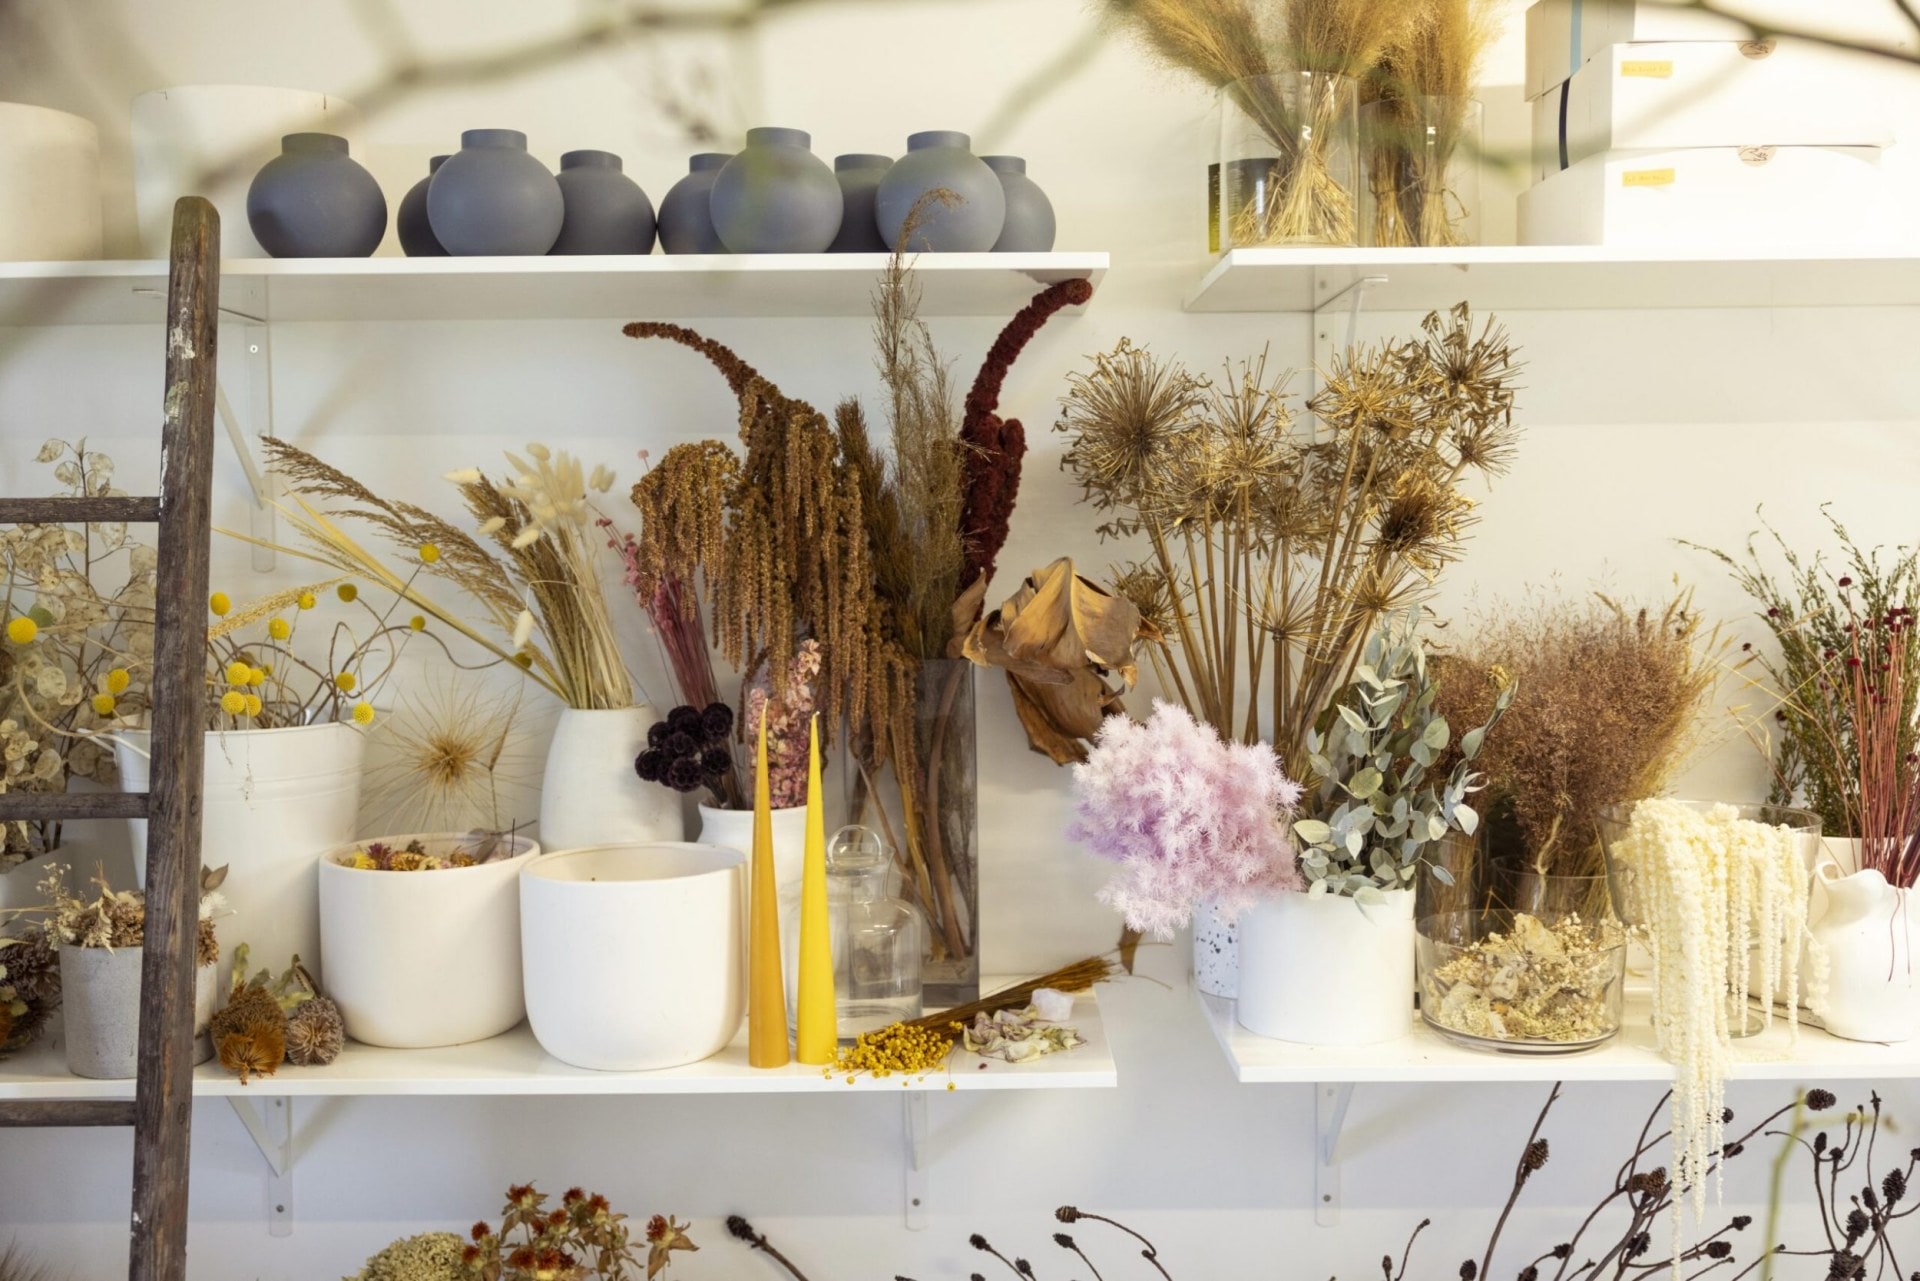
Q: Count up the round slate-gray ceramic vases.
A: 9